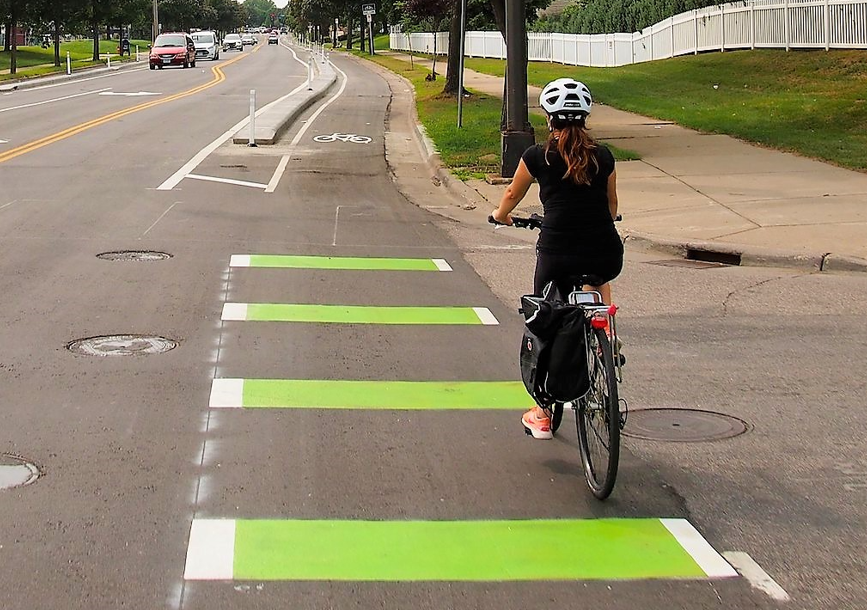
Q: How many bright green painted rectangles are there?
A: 4